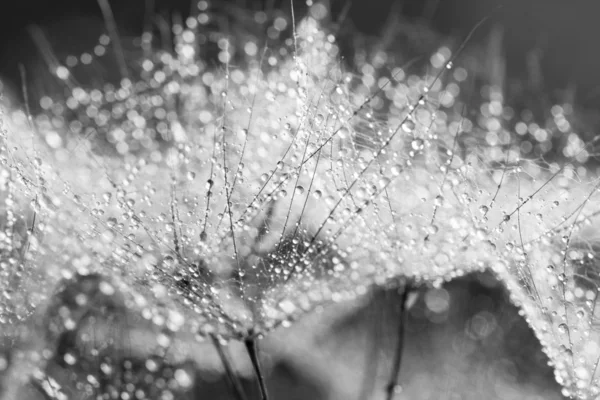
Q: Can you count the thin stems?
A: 3